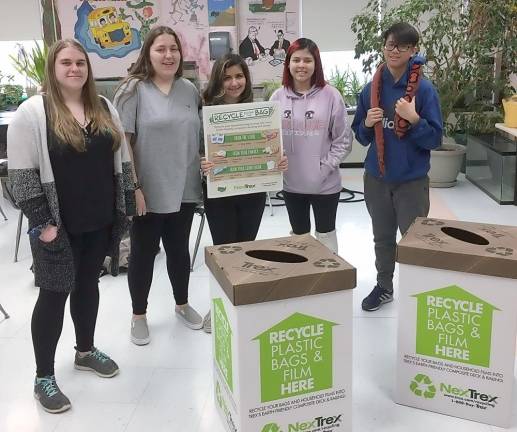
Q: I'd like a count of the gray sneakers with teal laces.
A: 2